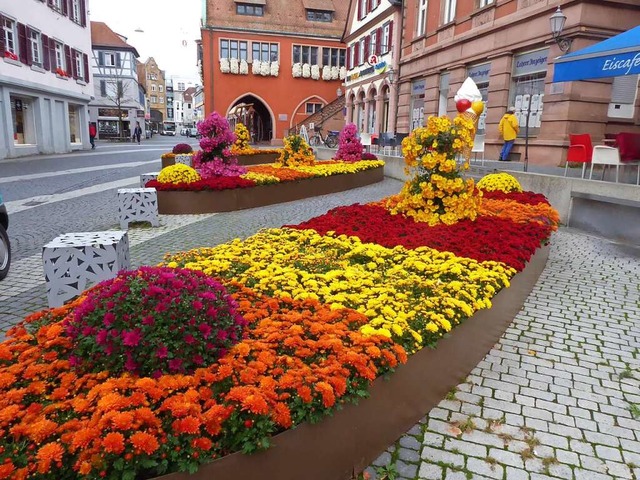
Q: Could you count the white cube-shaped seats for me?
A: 4